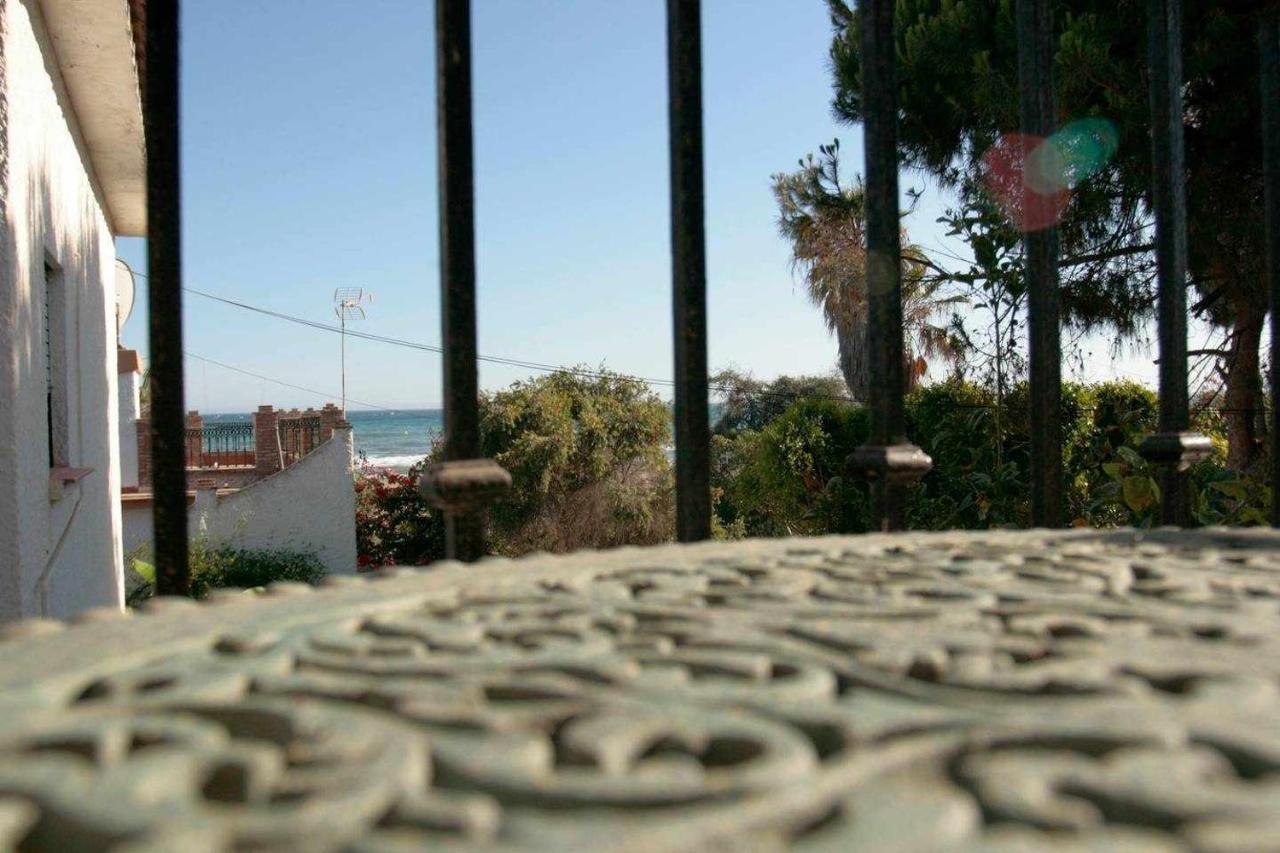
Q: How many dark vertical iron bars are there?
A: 7